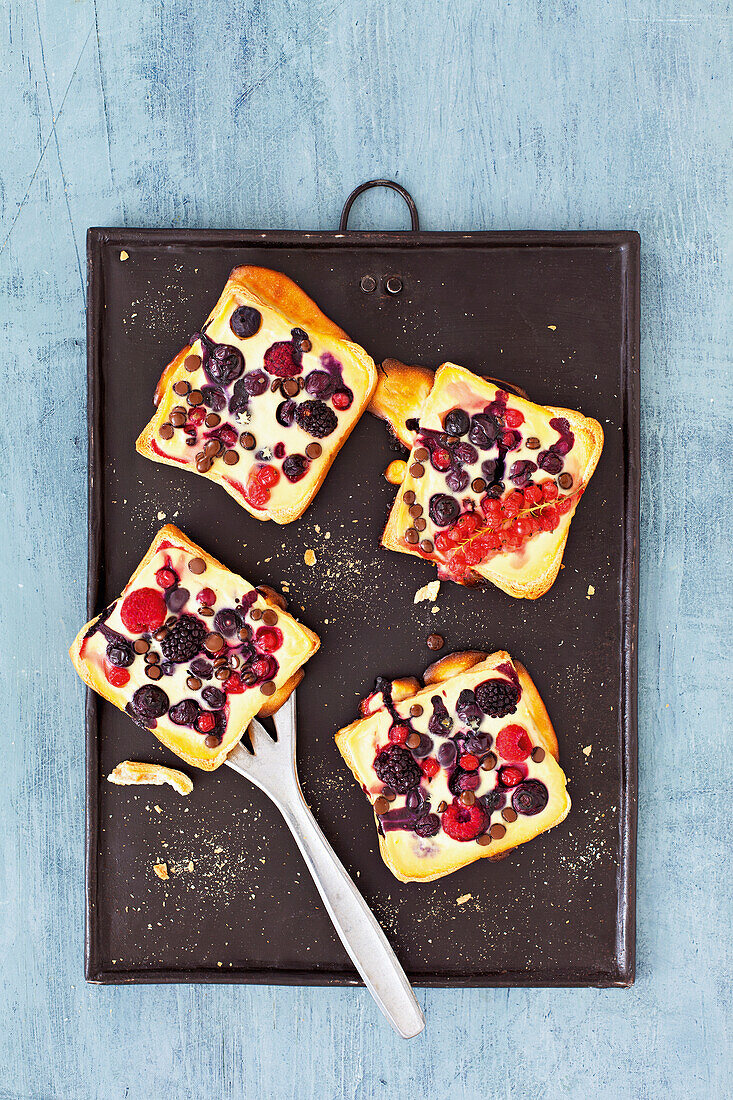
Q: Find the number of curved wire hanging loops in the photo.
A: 1